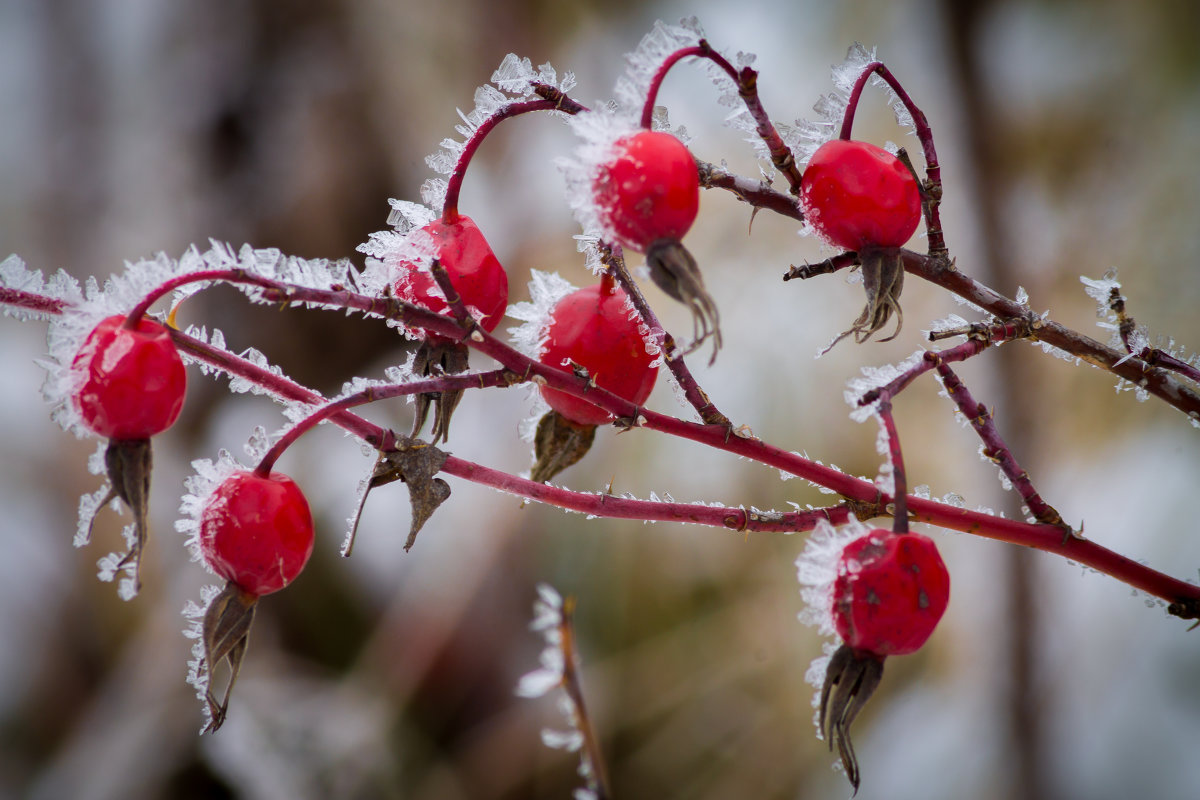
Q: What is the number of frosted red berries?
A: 7